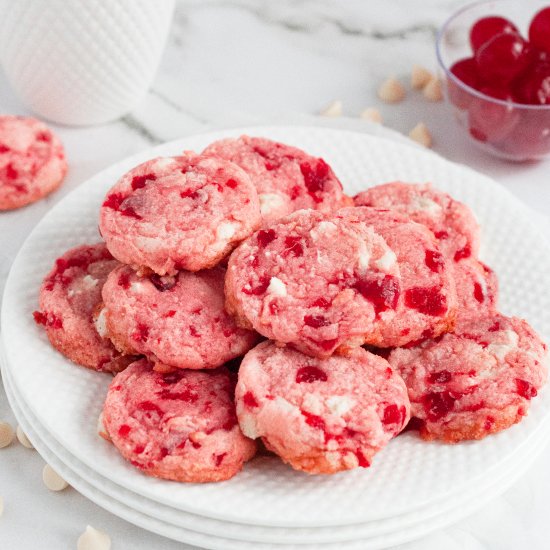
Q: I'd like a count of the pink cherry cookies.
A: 12